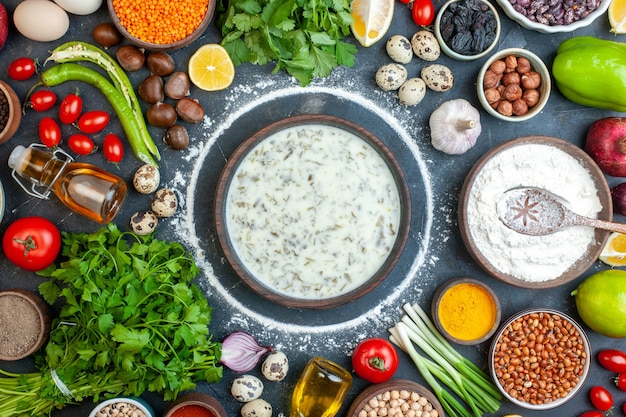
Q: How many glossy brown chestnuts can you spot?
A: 8